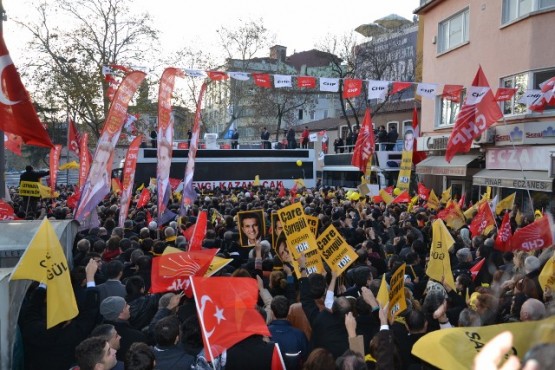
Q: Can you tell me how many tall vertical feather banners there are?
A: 6